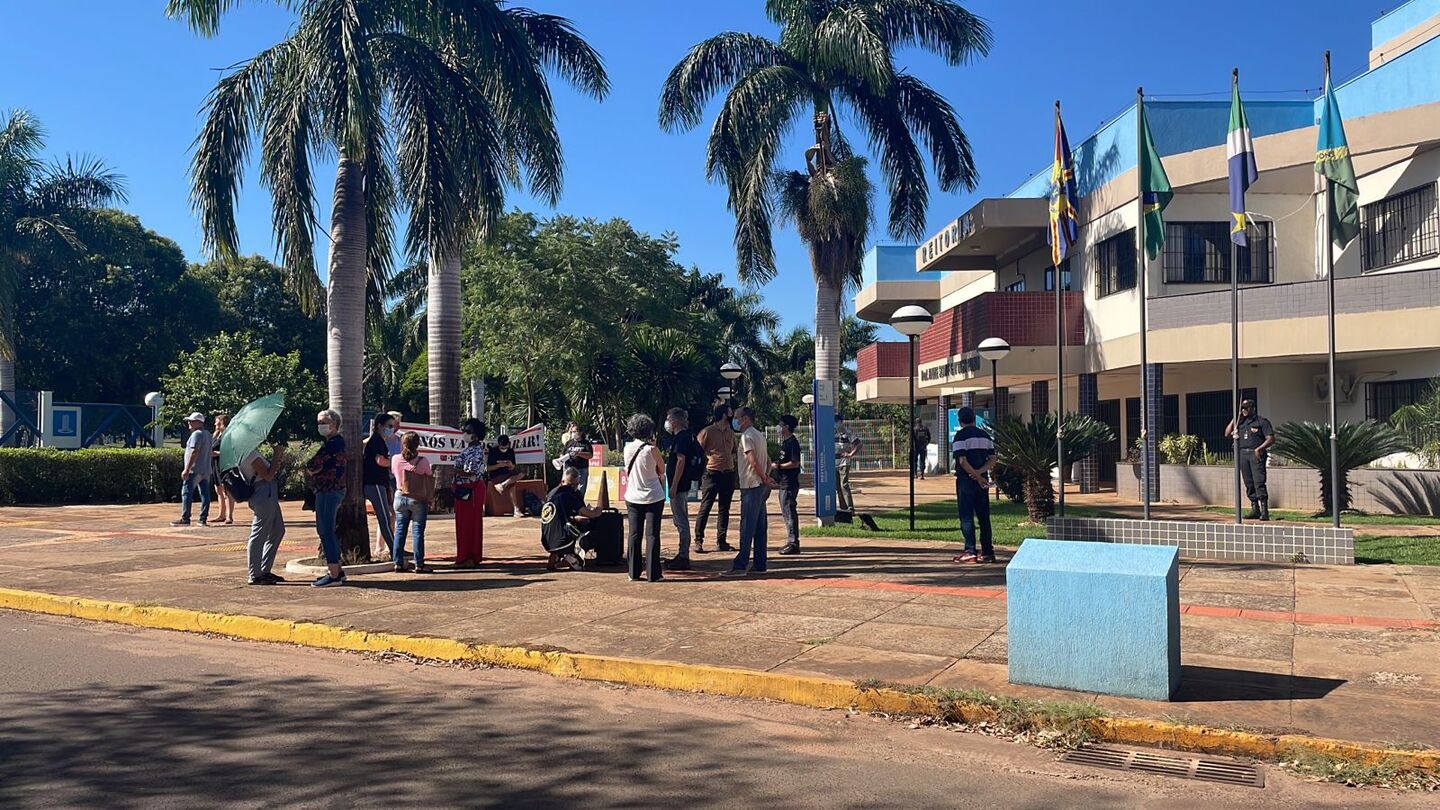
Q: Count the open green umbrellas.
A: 1